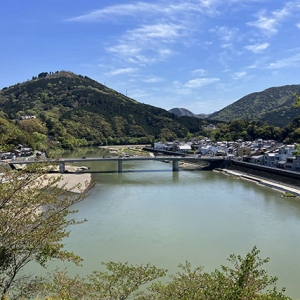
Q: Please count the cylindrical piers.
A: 3